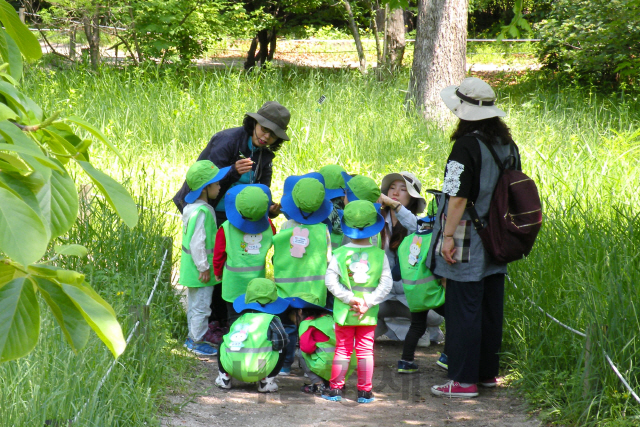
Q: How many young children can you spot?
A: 9